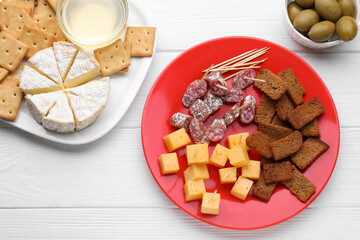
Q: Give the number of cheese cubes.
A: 12